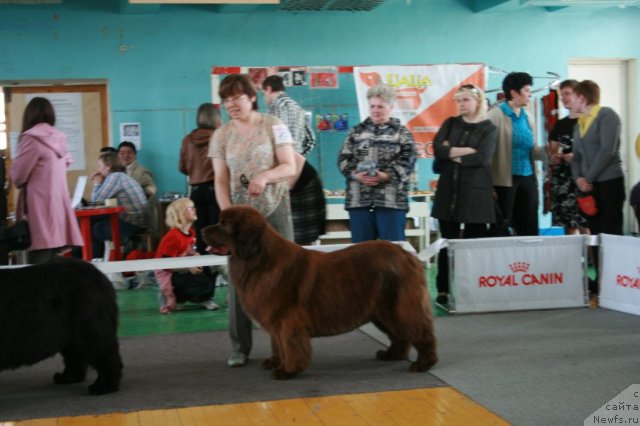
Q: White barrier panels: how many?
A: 2